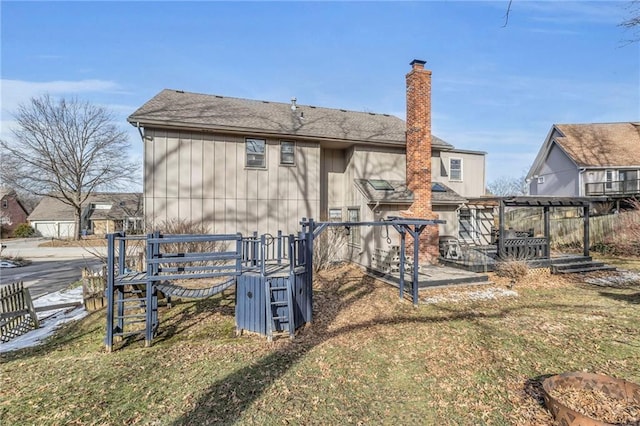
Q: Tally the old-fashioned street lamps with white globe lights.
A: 0